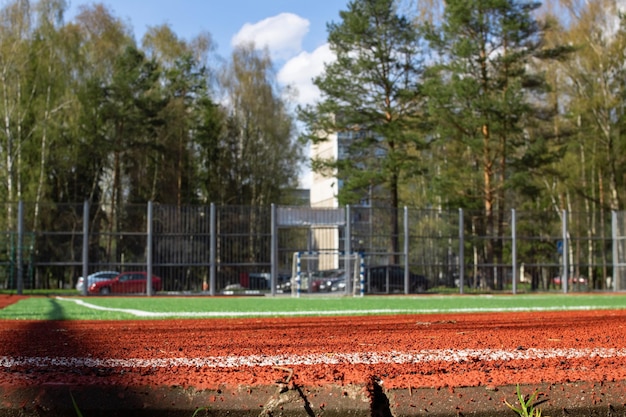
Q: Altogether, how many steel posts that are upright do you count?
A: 11